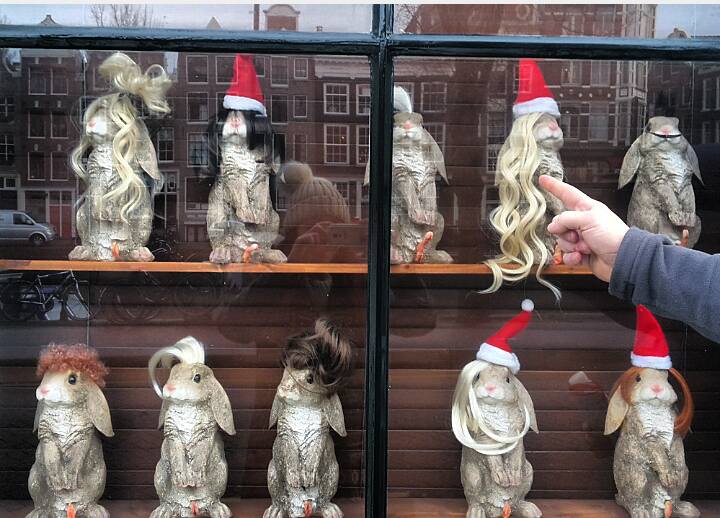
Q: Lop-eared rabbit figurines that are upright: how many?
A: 10